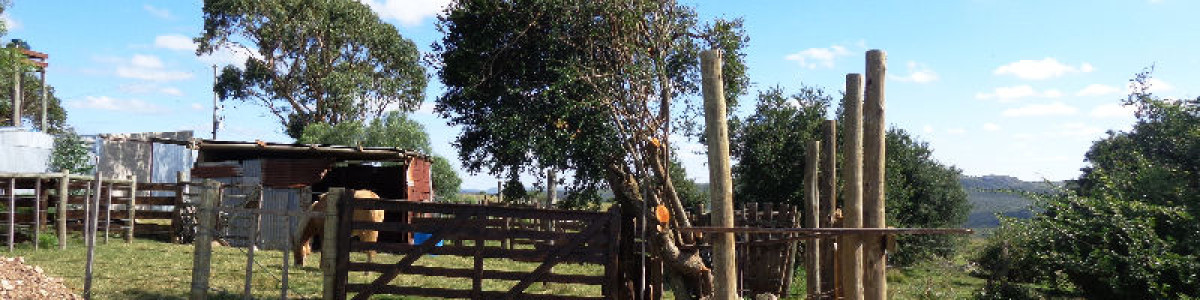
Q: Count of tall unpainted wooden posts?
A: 5